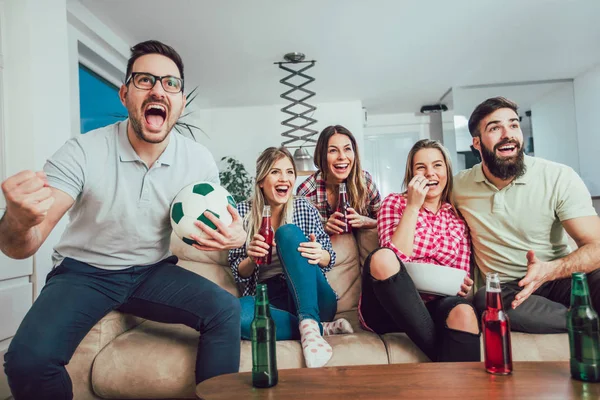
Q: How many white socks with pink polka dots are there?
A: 2